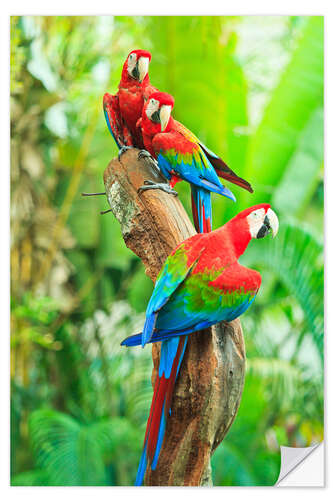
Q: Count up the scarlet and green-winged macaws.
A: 3